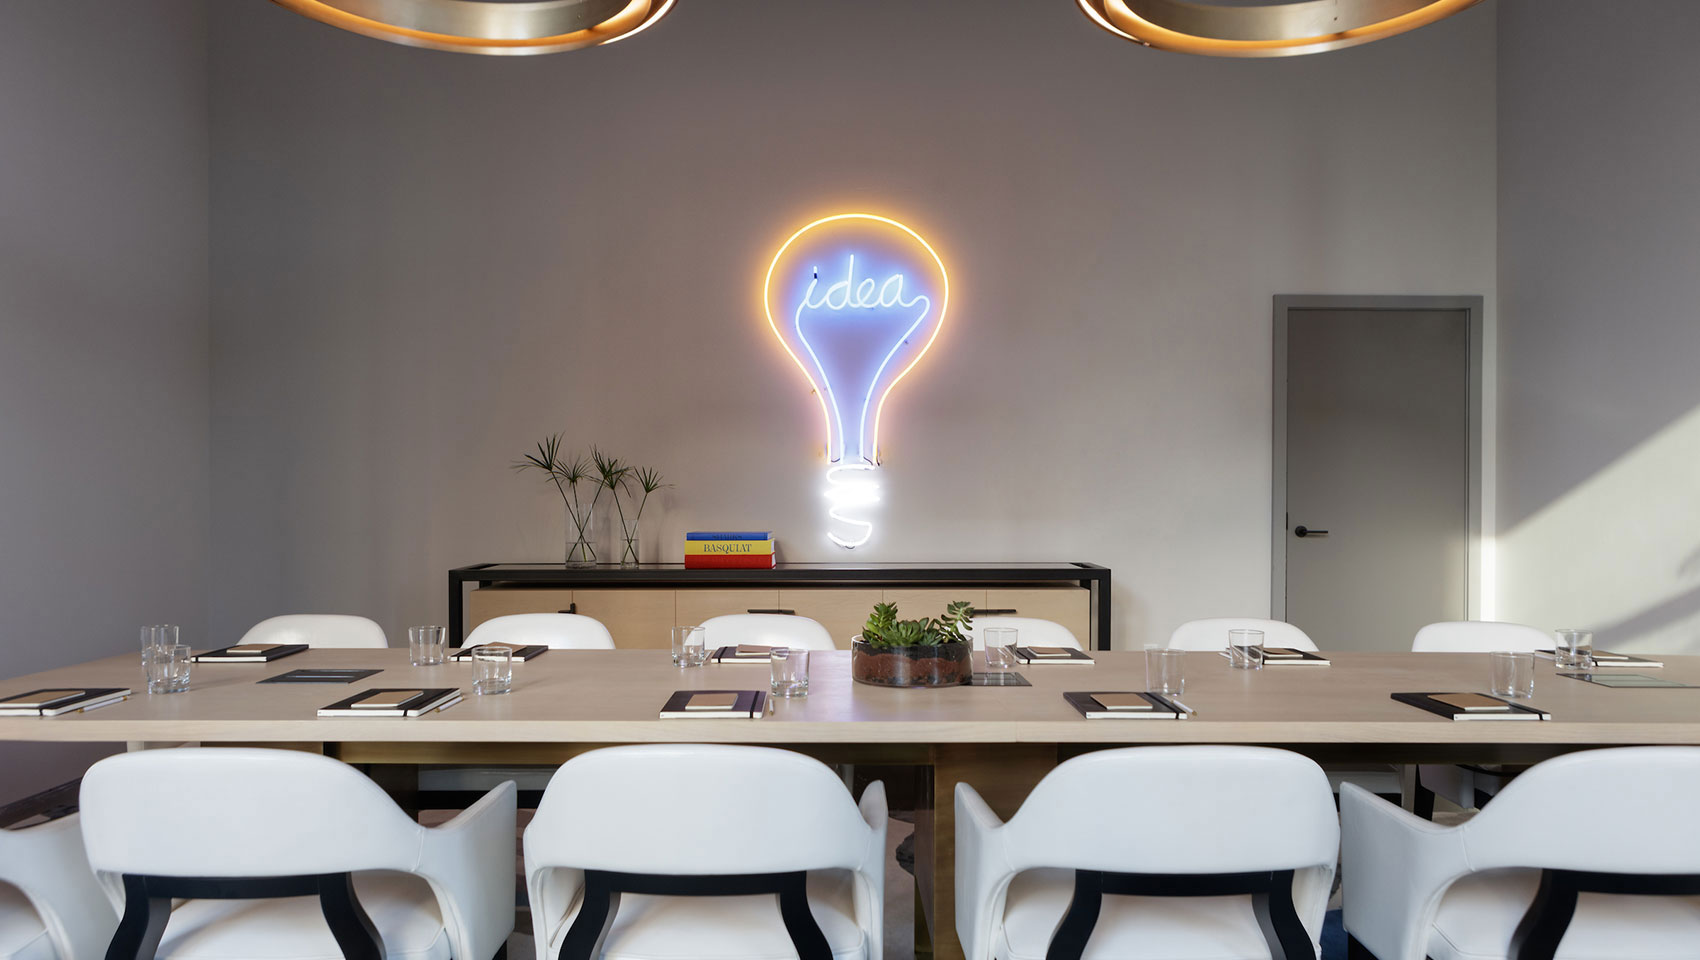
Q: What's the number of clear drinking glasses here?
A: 11